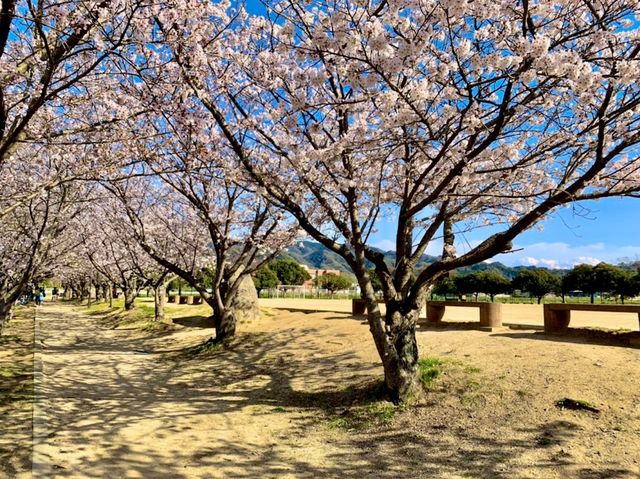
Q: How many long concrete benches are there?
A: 3